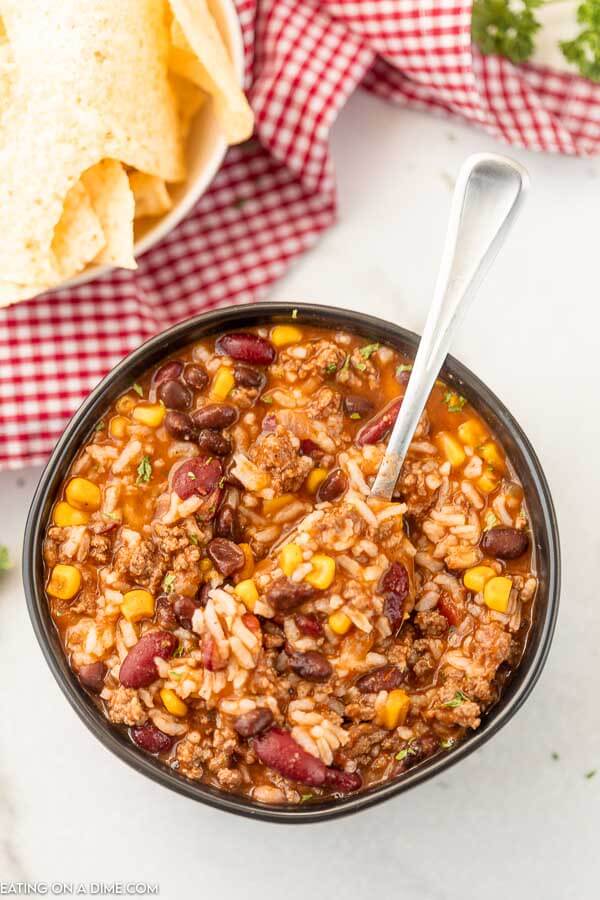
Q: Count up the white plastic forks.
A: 0